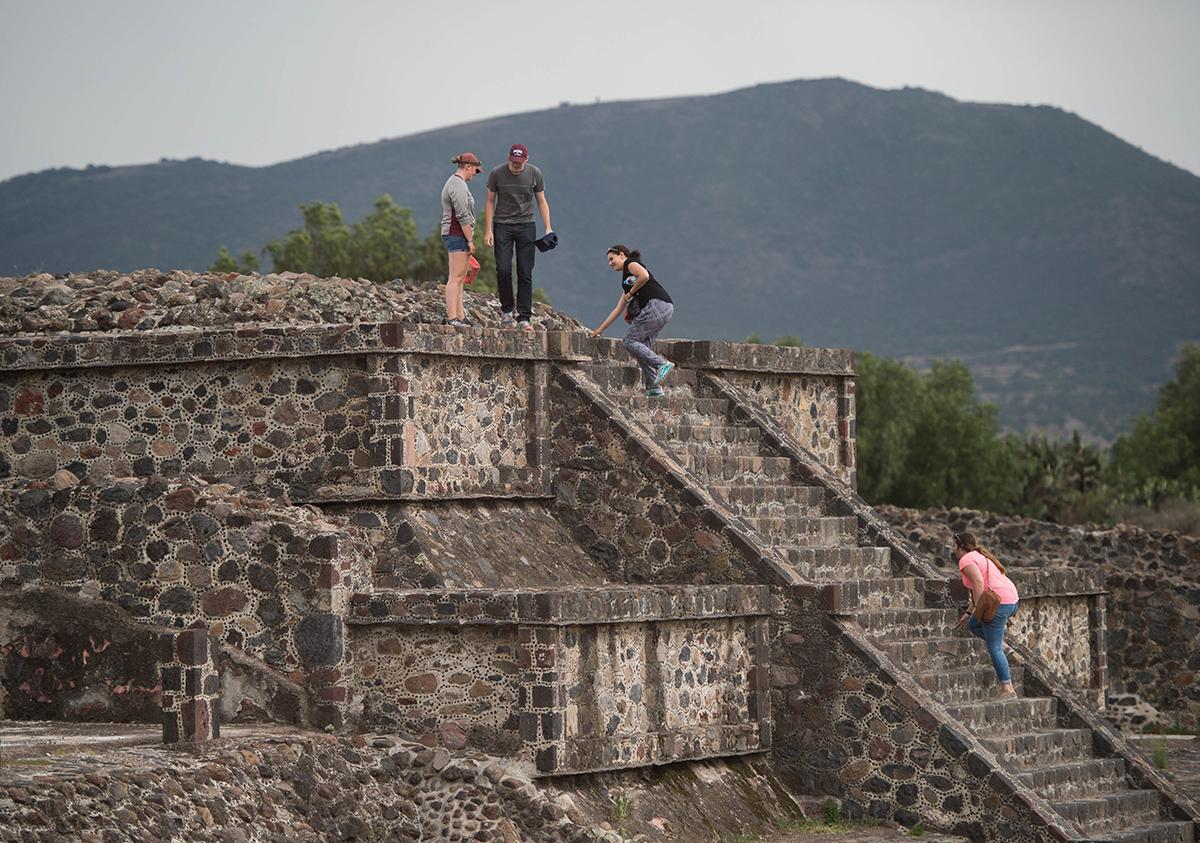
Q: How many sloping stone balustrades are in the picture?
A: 4